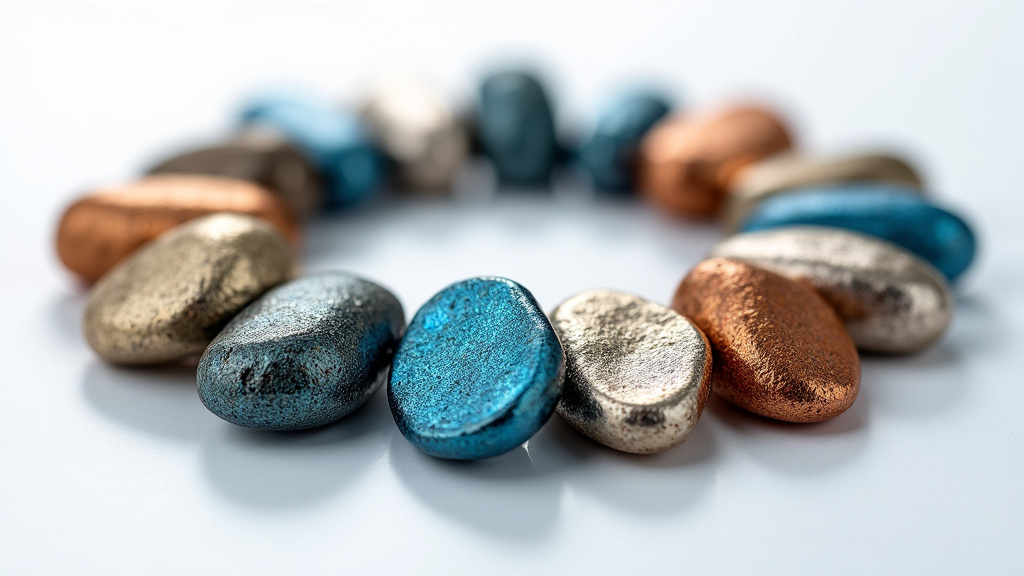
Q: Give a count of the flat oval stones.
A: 15